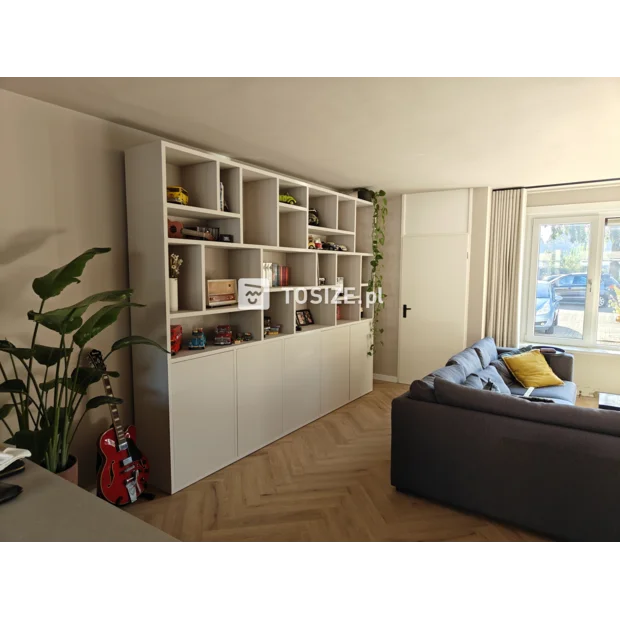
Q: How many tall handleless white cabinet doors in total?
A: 5